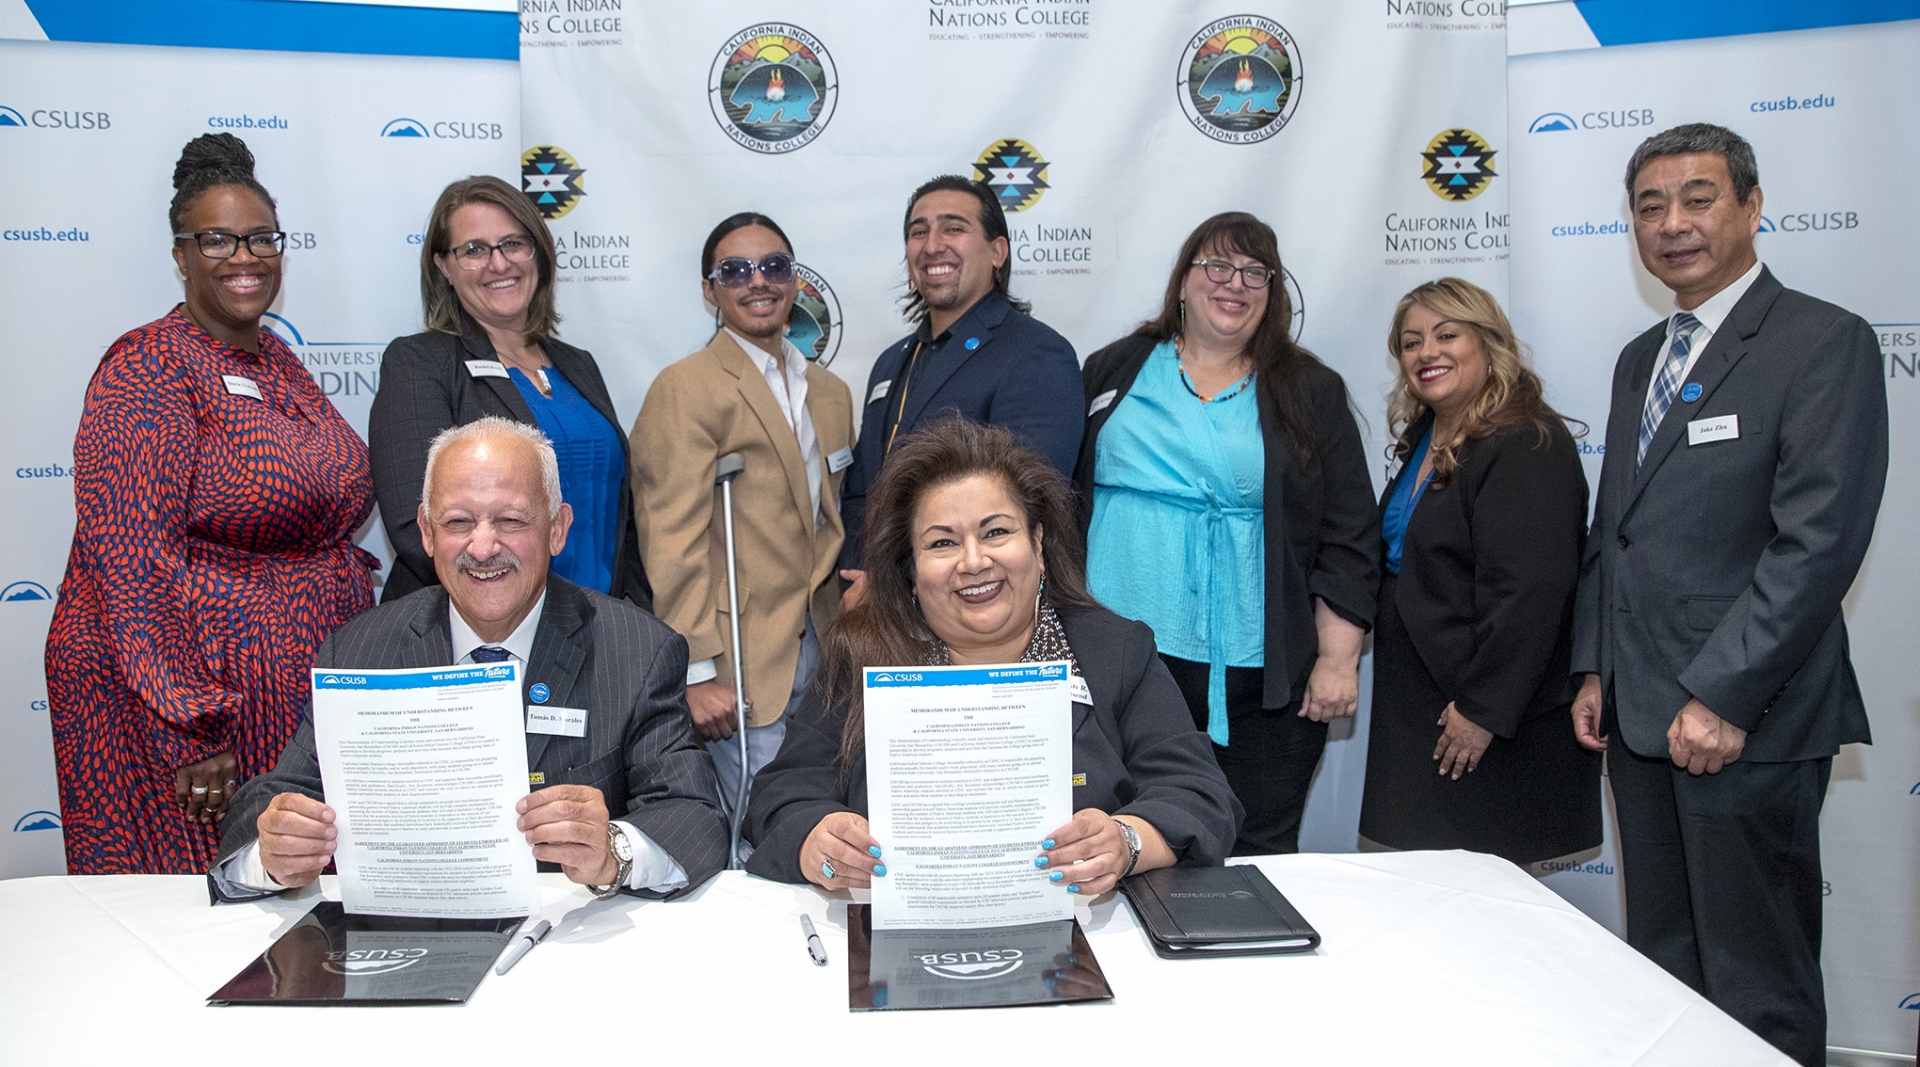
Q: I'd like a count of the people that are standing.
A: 7